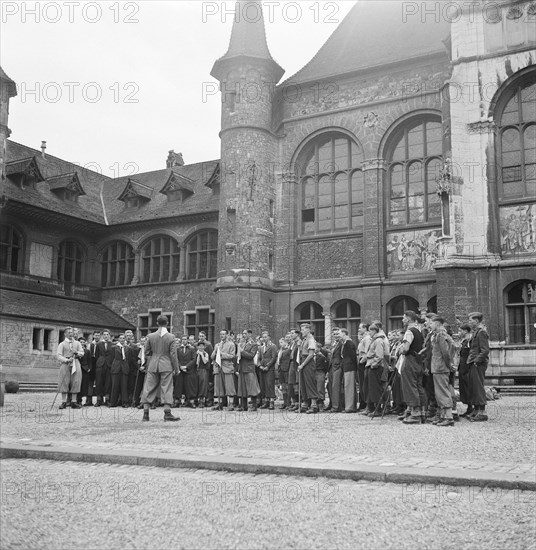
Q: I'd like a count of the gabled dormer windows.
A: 5